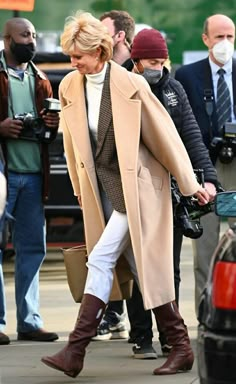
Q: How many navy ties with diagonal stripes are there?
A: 1